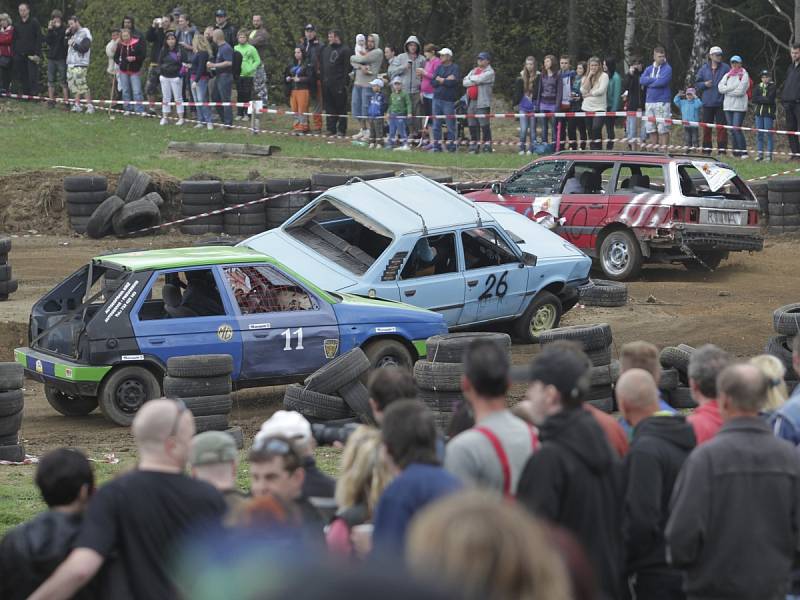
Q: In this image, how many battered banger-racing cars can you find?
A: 3